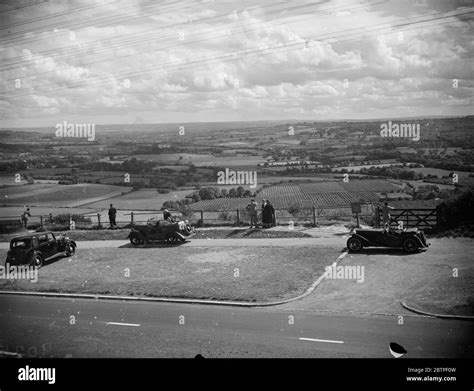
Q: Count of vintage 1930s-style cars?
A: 3